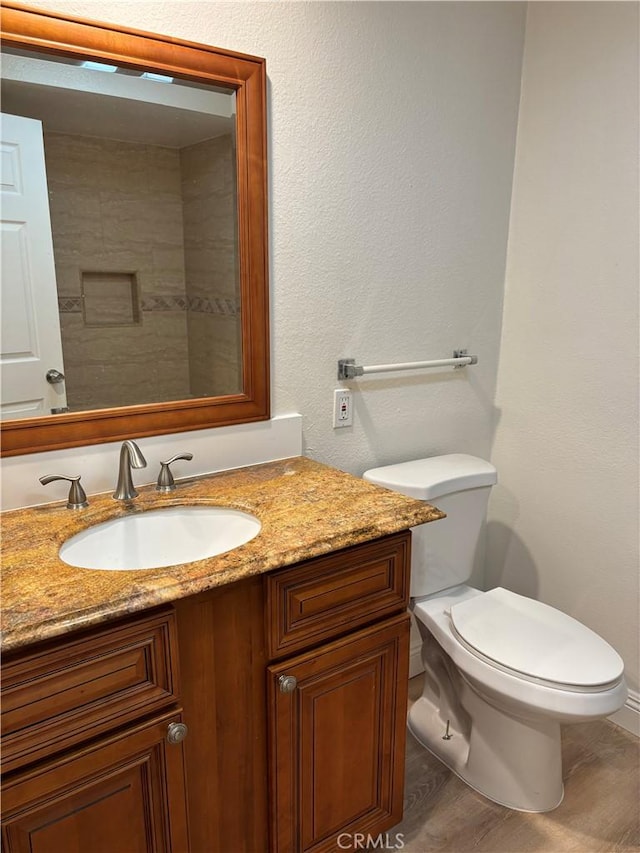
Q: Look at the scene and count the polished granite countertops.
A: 1